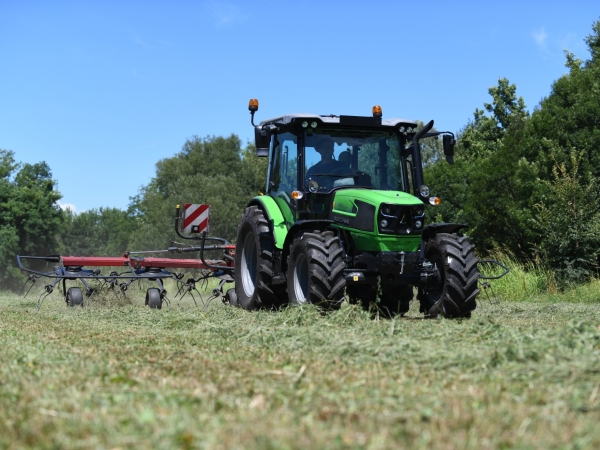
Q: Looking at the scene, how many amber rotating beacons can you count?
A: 2